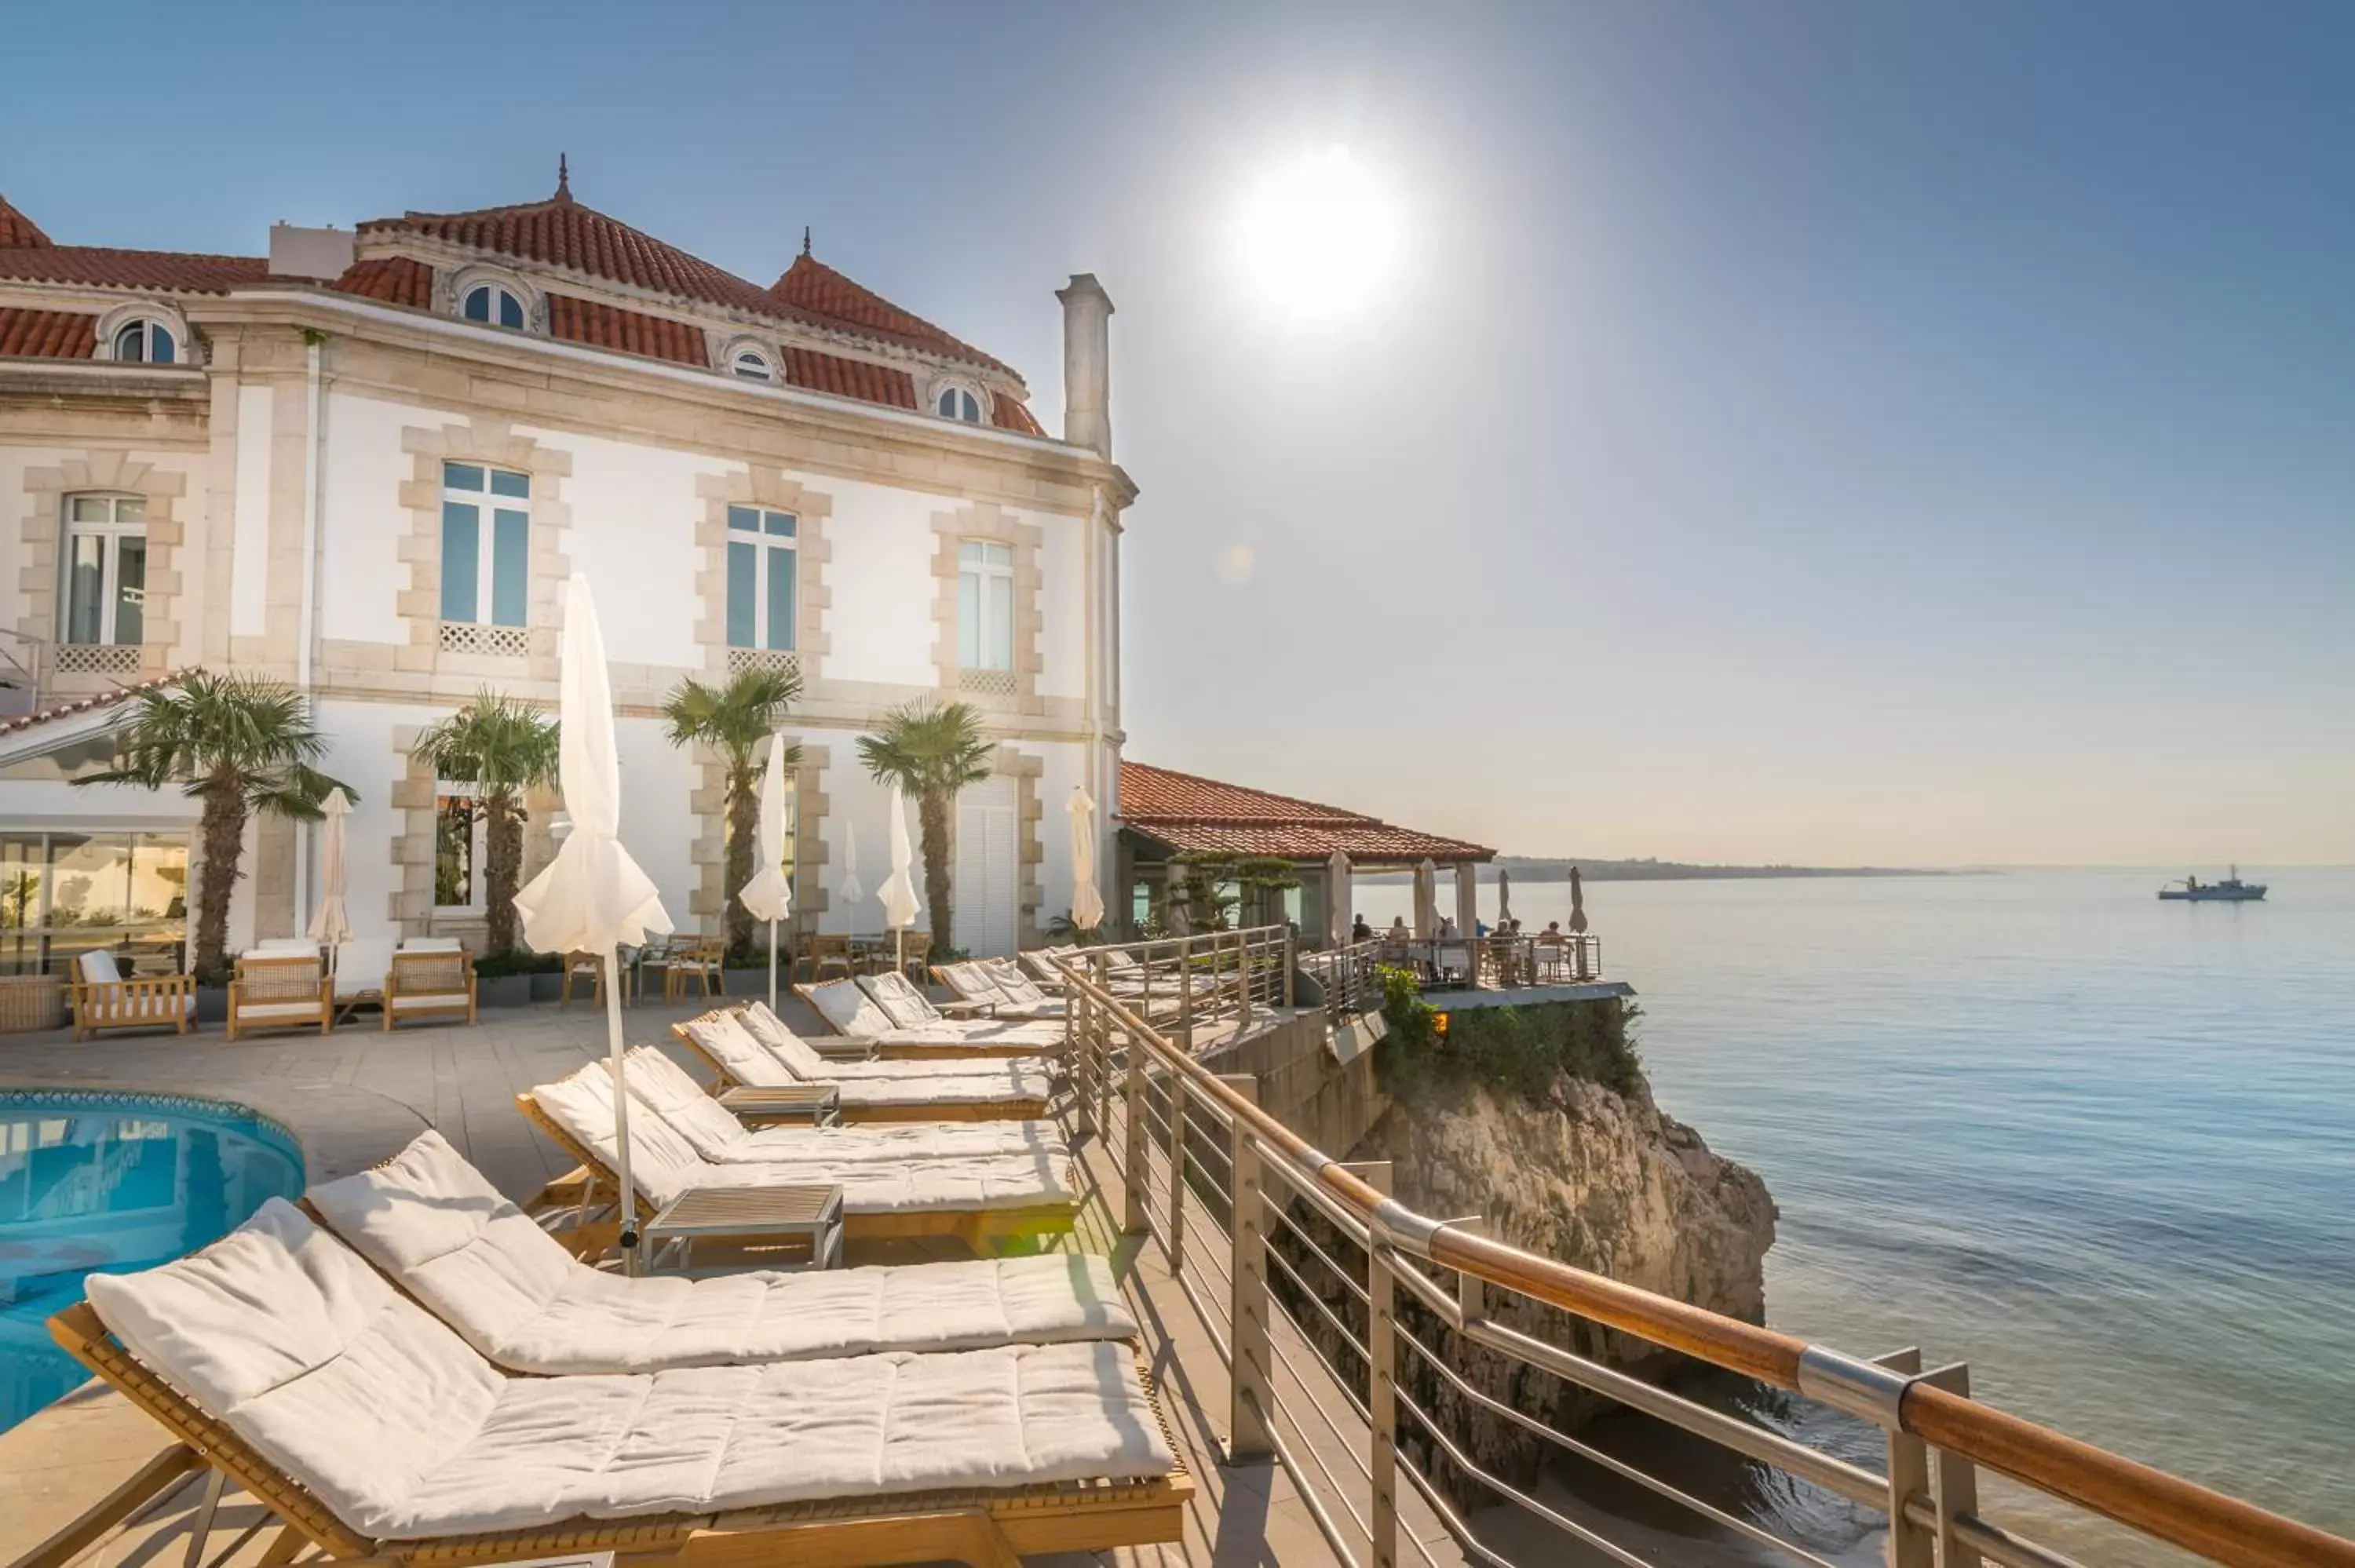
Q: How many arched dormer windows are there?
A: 4